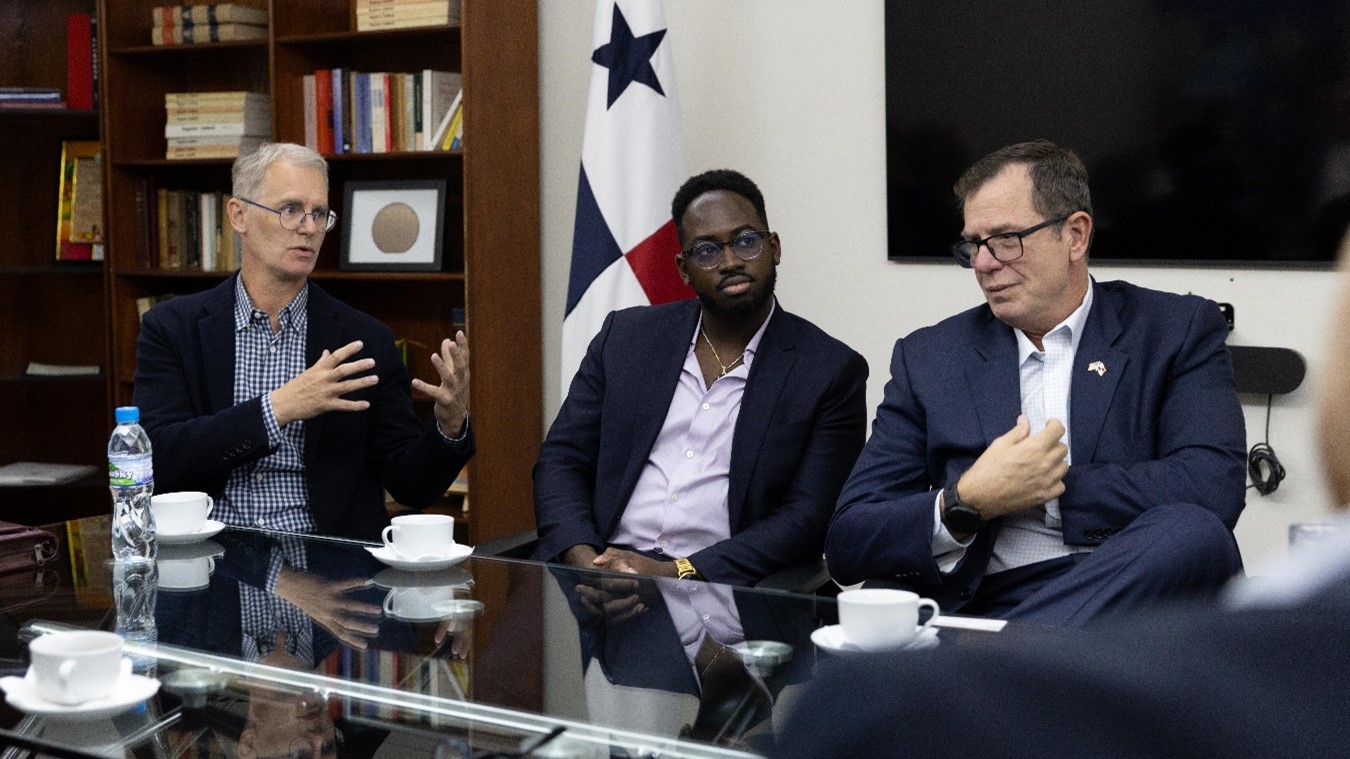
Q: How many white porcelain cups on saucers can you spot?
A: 4